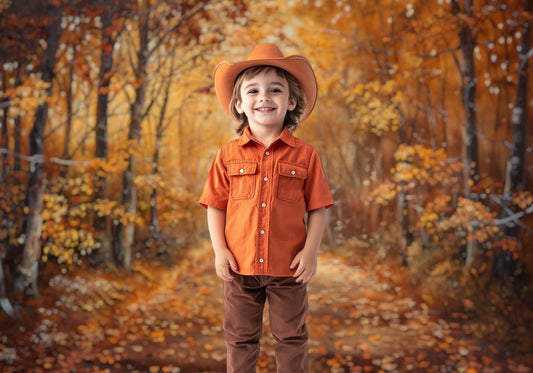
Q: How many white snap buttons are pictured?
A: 7